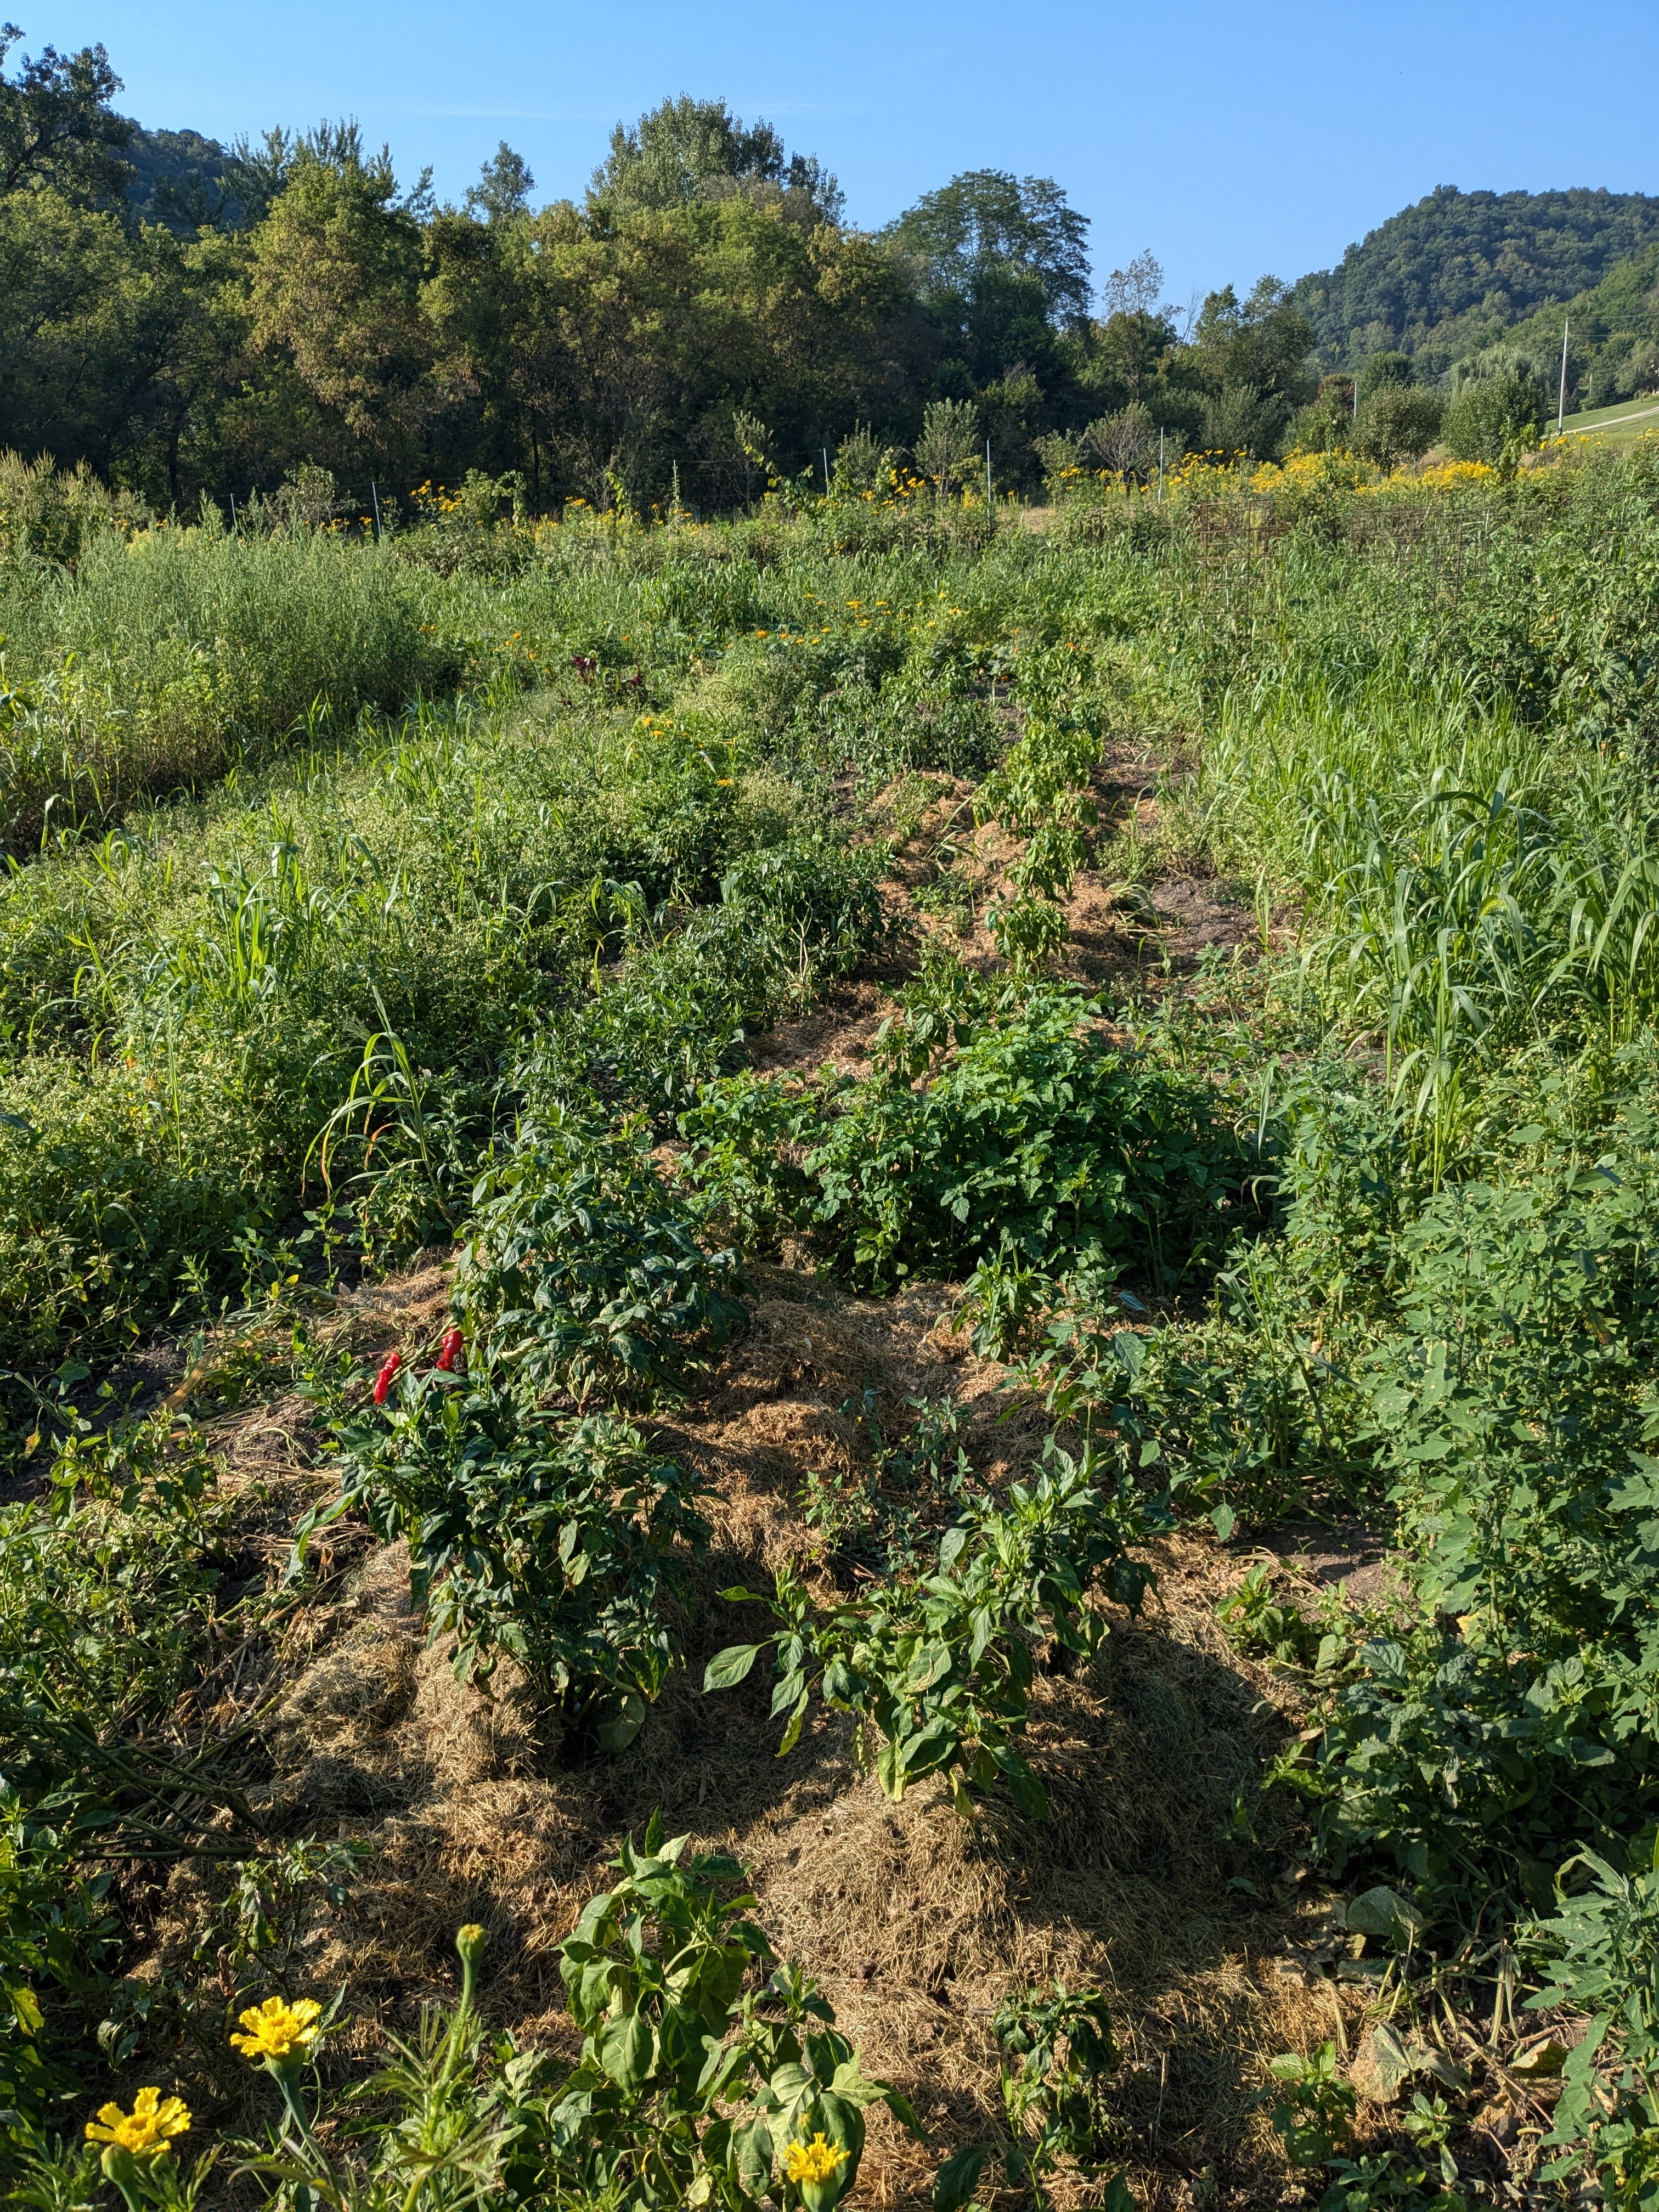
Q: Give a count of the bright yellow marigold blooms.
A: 3